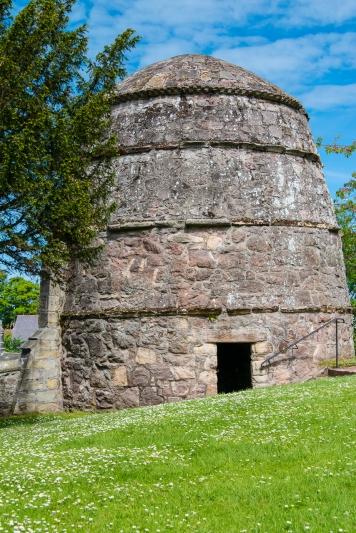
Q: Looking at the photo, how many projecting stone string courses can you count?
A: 4